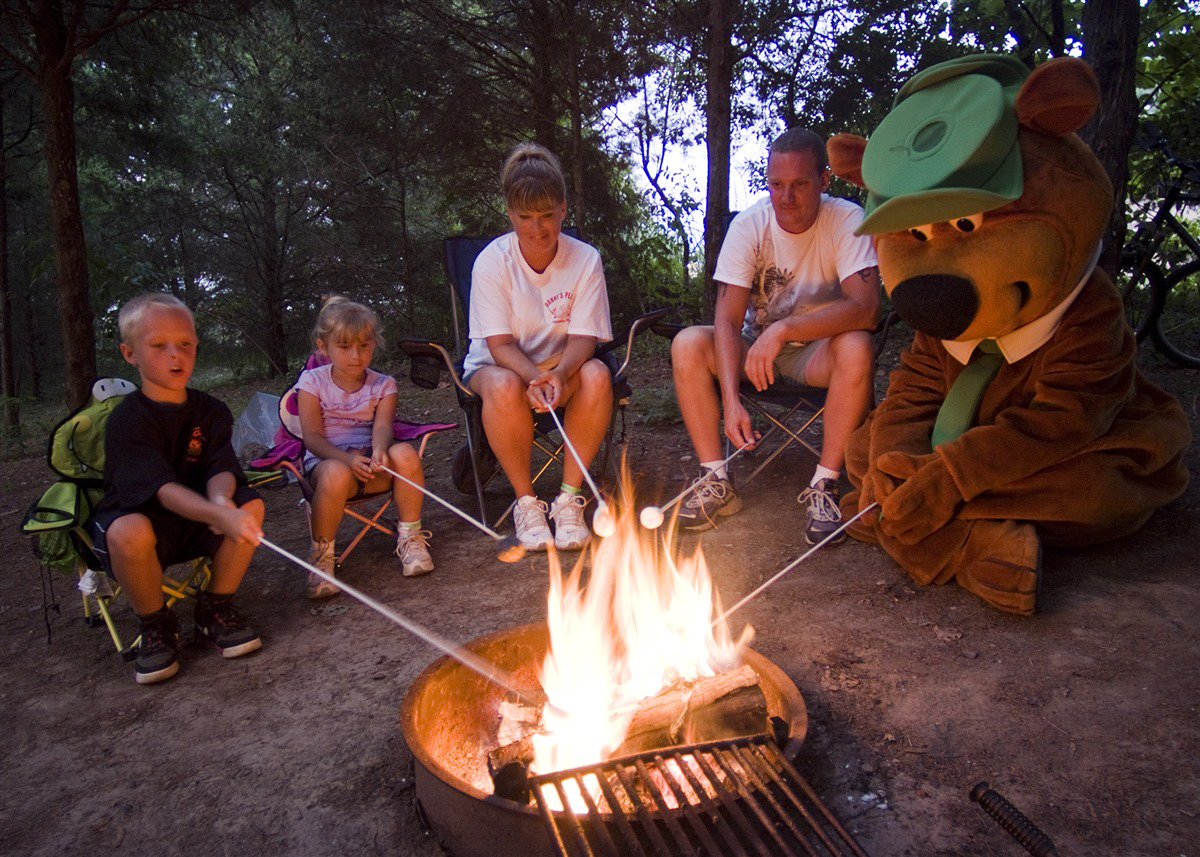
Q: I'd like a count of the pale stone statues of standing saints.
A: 0